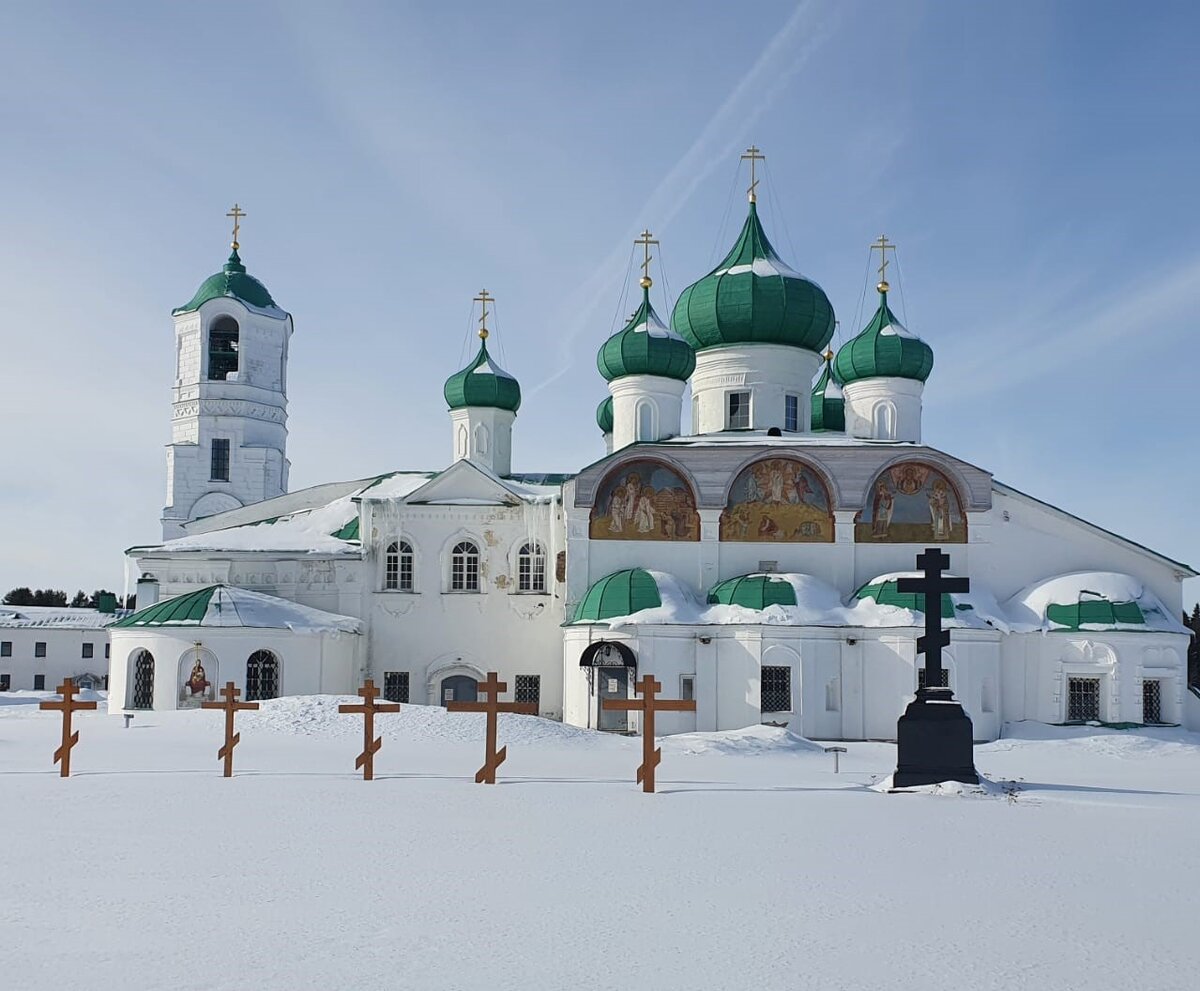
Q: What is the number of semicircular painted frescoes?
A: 3